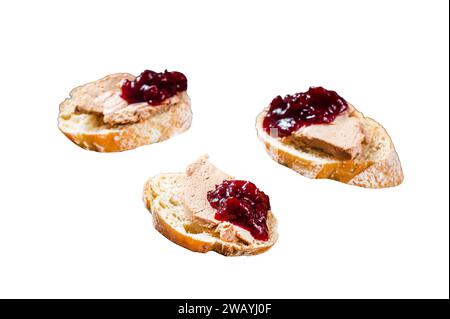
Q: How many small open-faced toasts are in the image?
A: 3